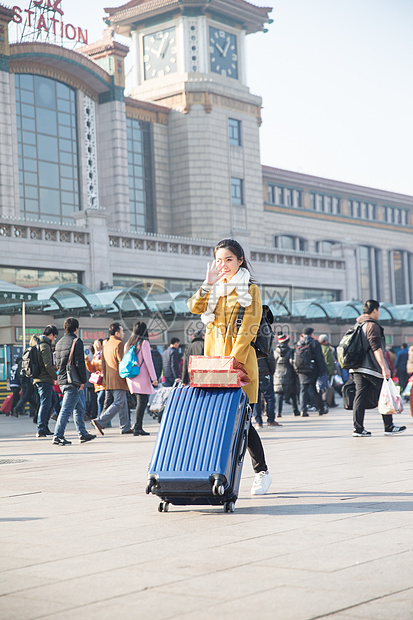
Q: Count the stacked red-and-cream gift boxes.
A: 2